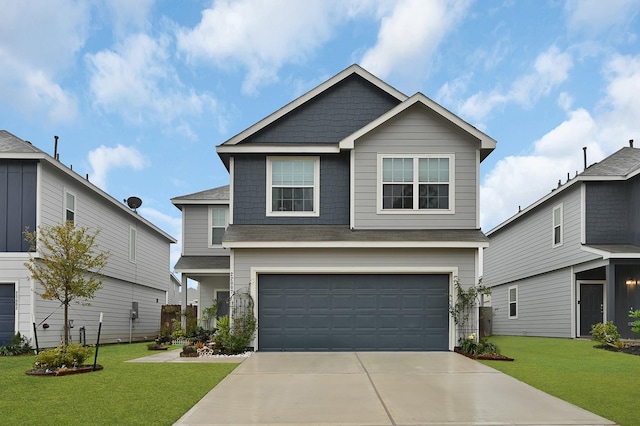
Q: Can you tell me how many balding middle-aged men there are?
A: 0